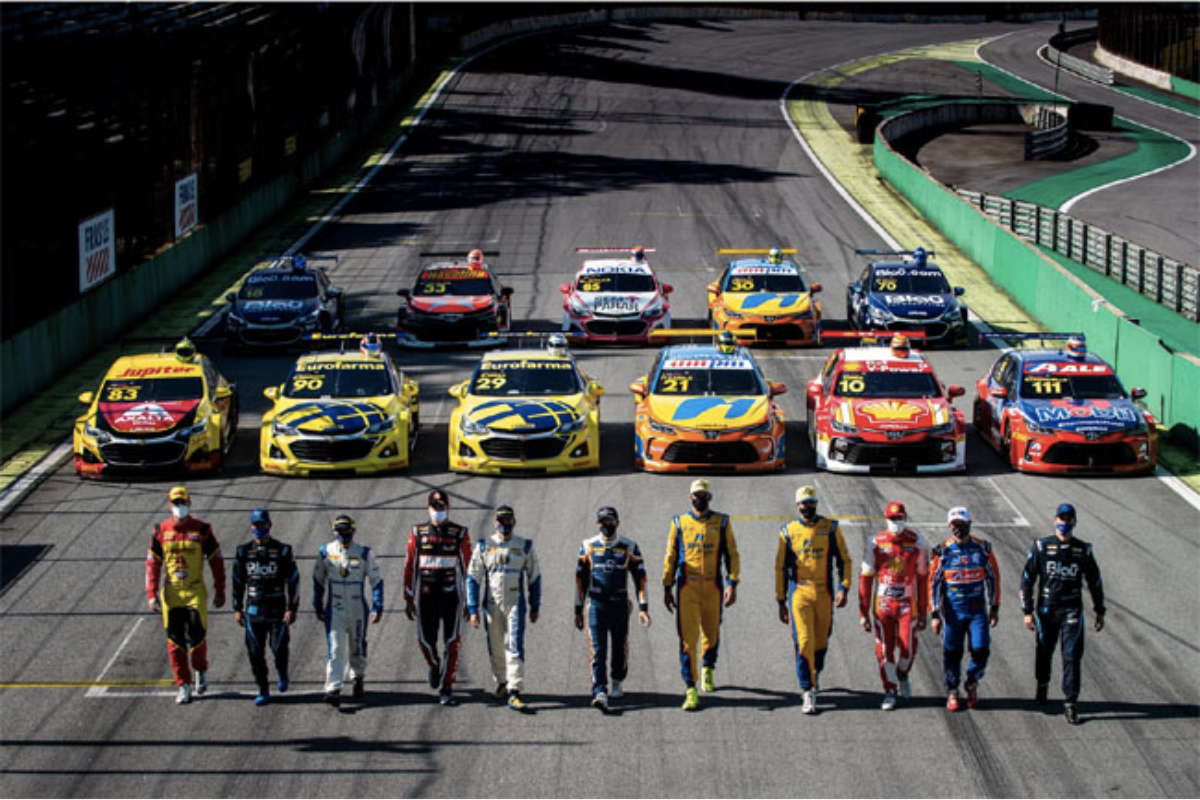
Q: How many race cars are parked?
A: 11